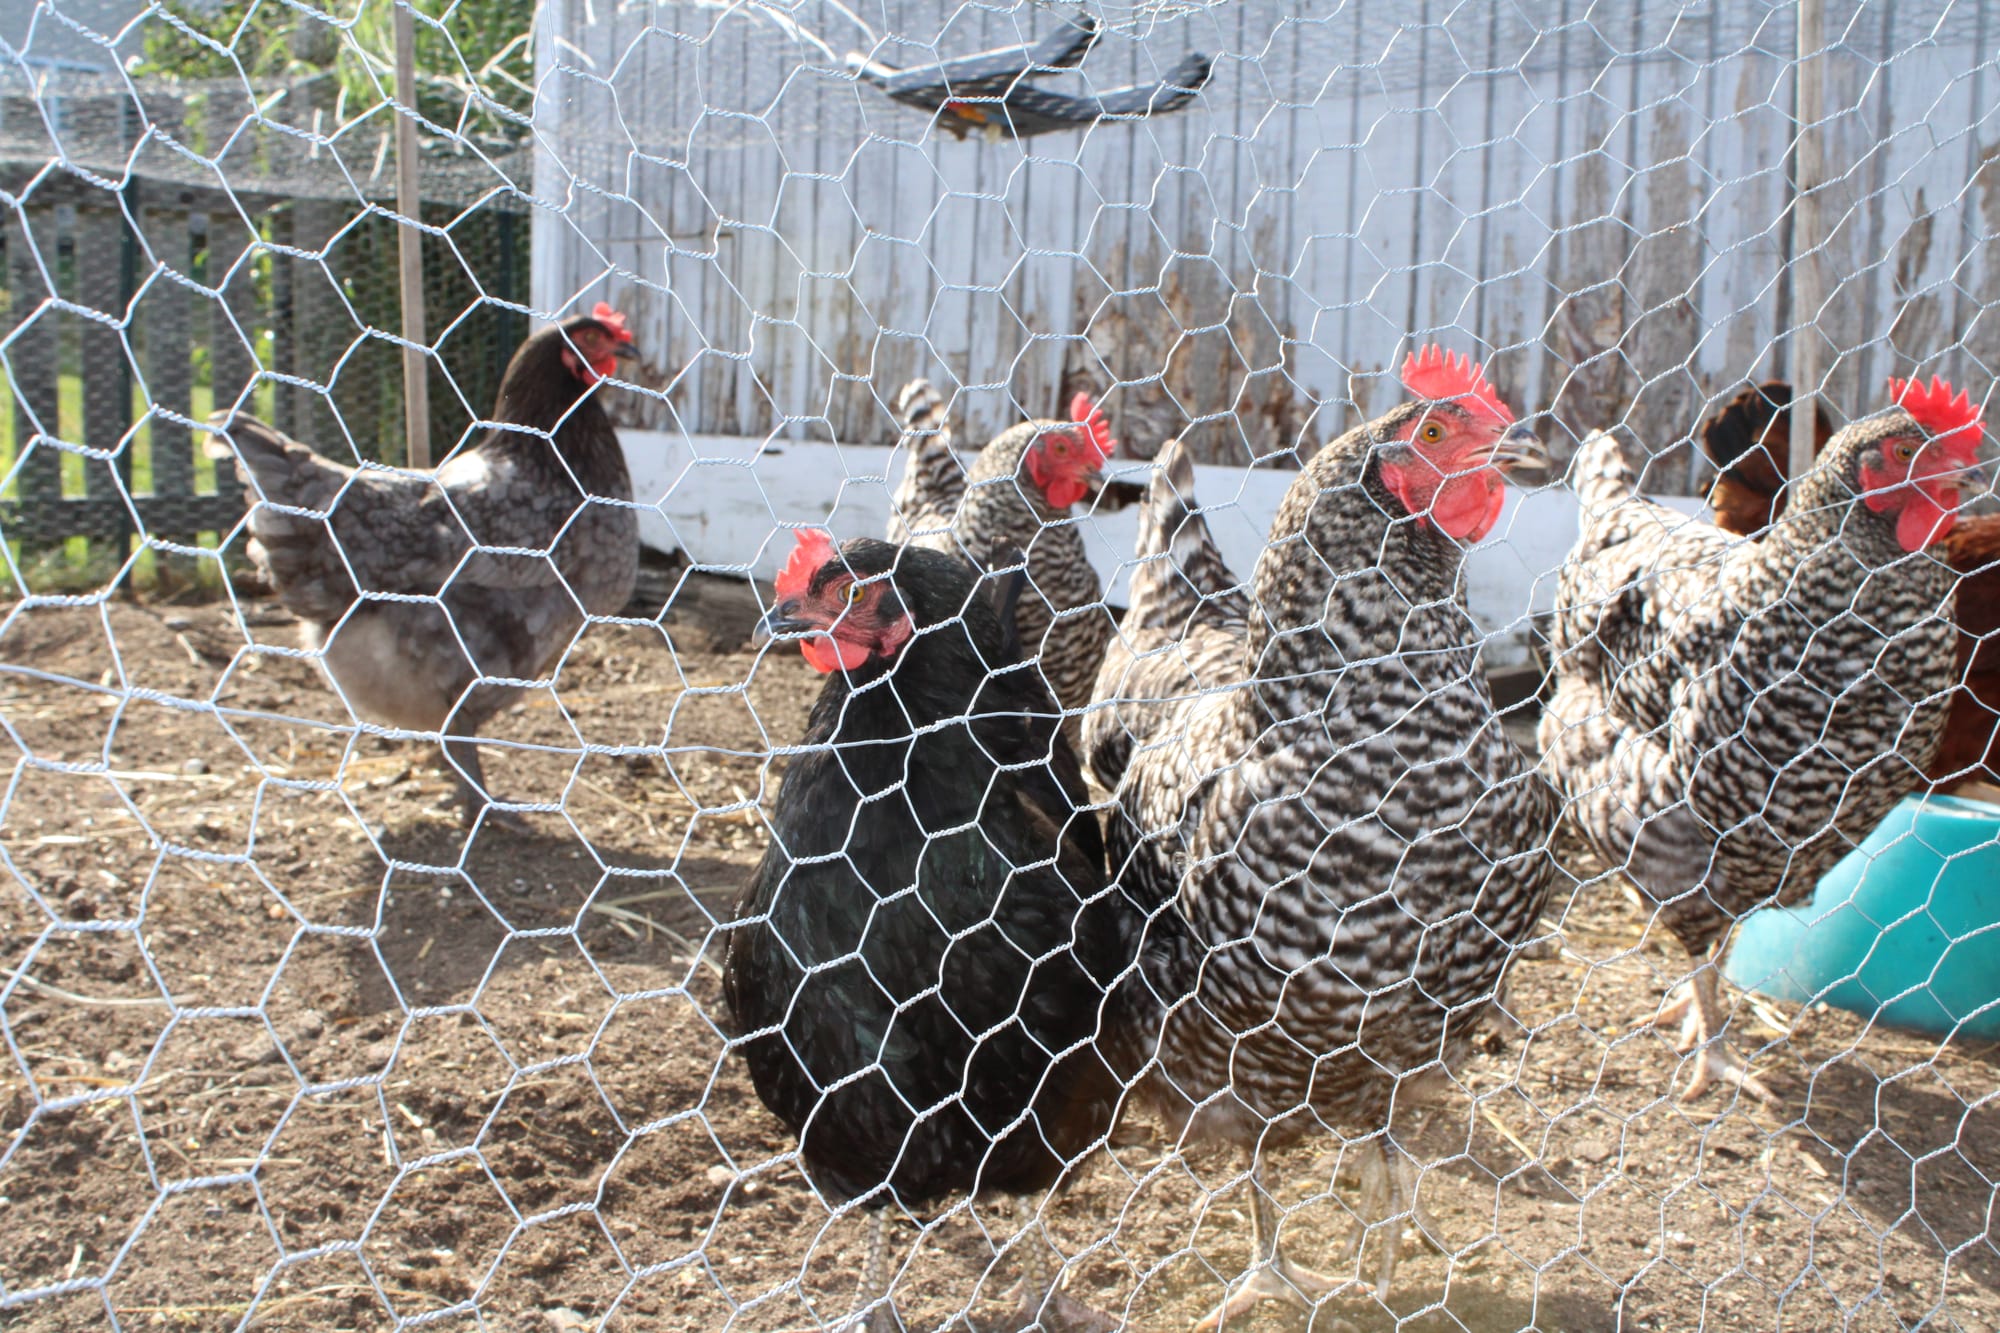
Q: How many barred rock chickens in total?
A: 3